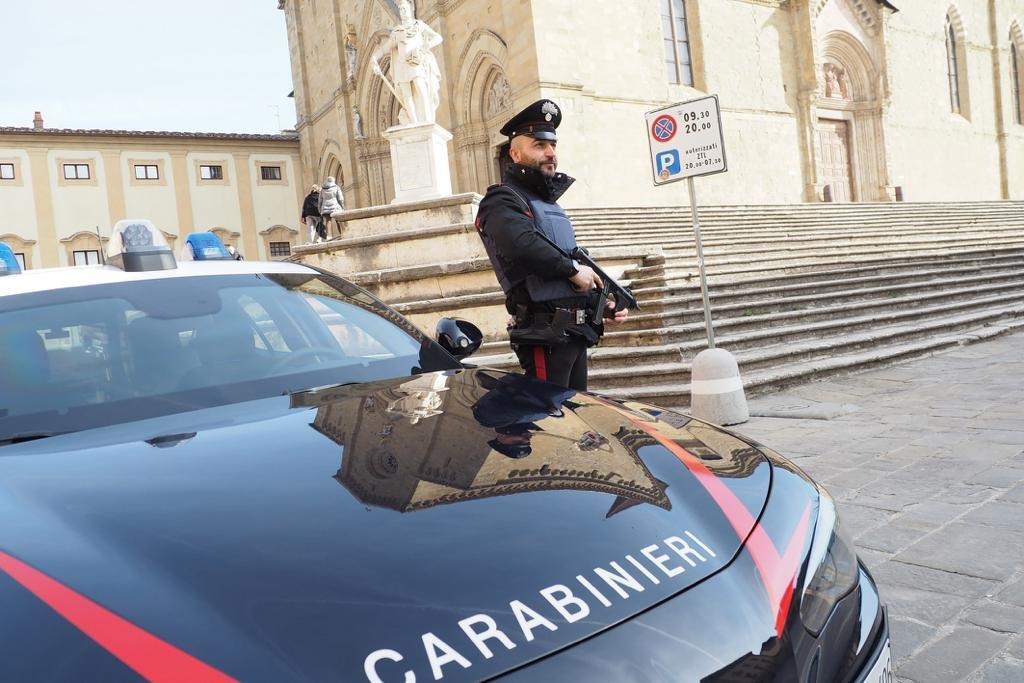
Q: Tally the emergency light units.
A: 3